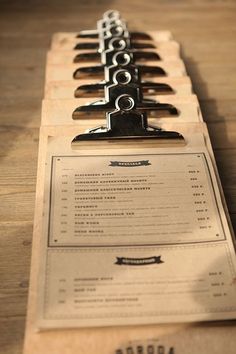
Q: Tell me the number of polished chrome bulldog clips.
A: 7